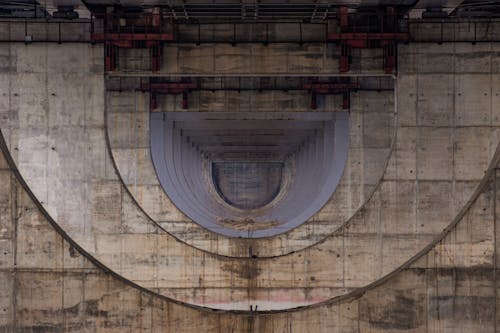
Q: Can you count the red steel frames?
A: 4